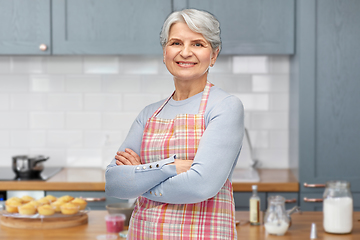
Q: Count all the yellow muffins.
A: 11